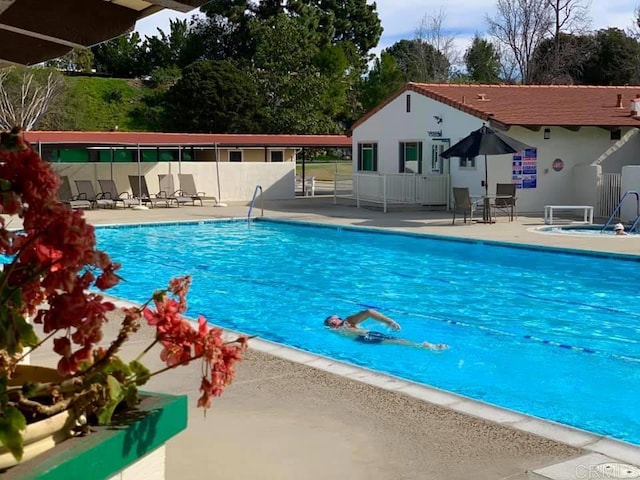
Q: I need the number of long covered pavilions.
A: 1